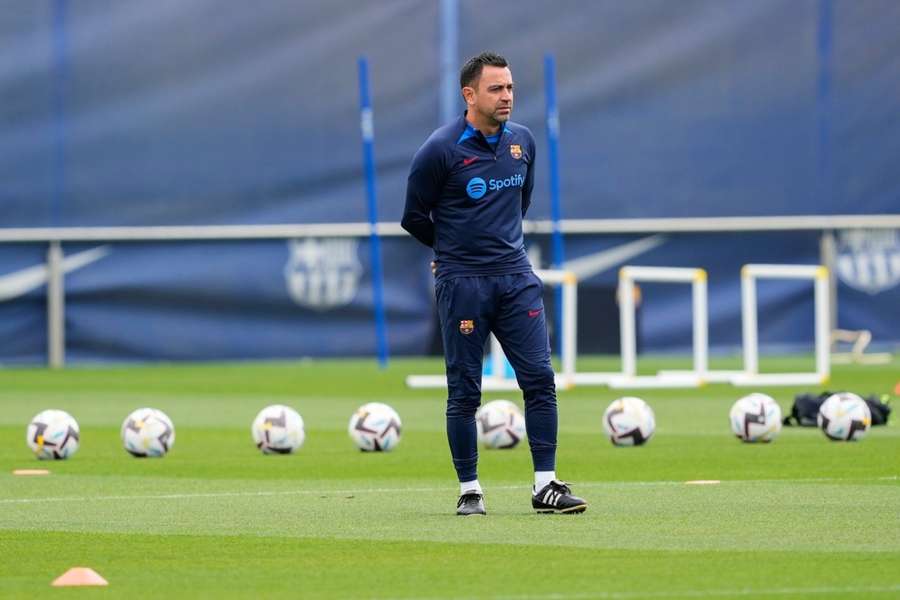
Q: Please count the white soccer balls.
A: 8